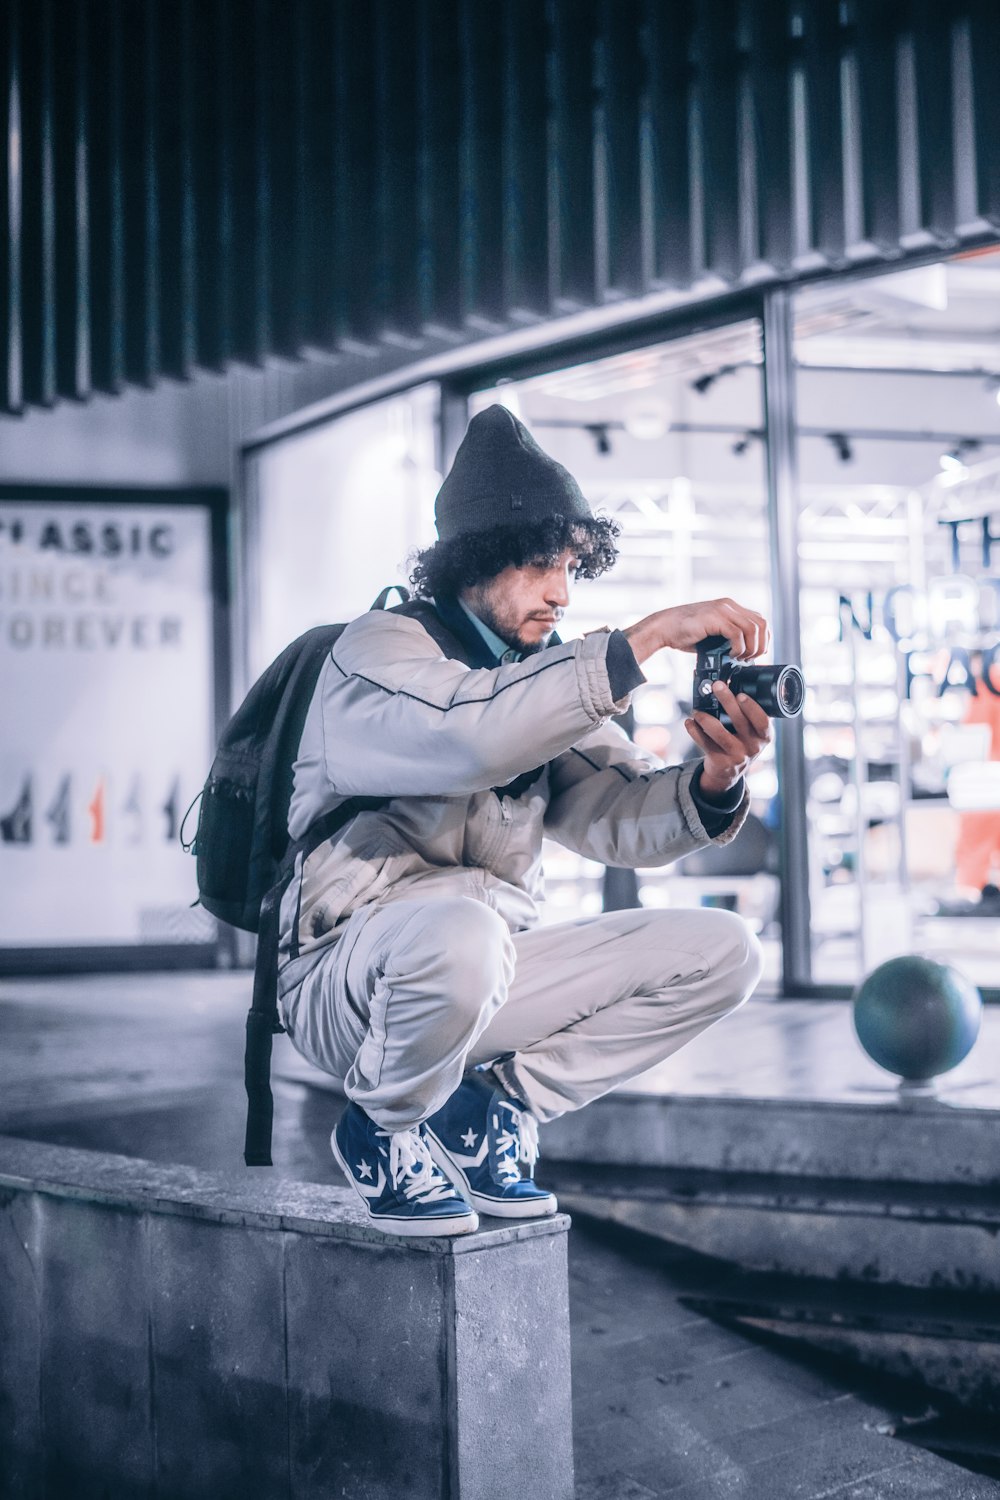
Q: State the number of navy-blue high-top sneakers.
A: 2